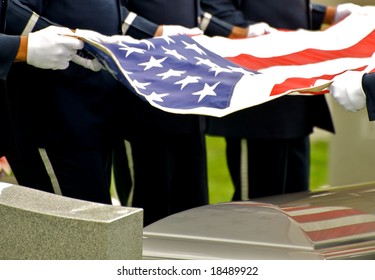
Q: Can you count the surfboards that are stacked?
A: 0